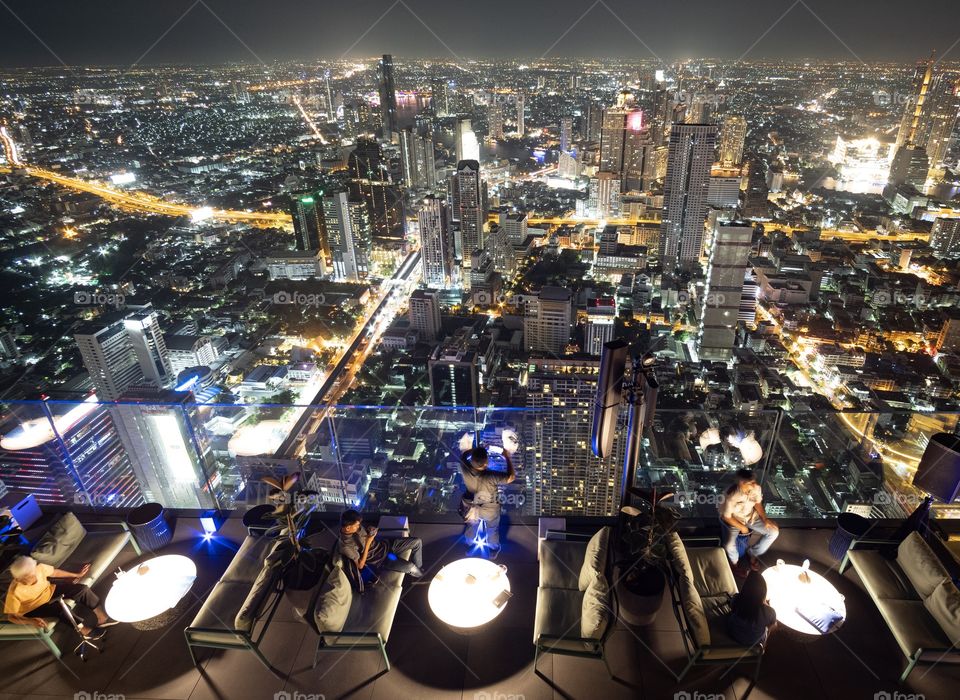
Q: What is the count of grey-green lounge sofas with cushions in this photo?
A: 6